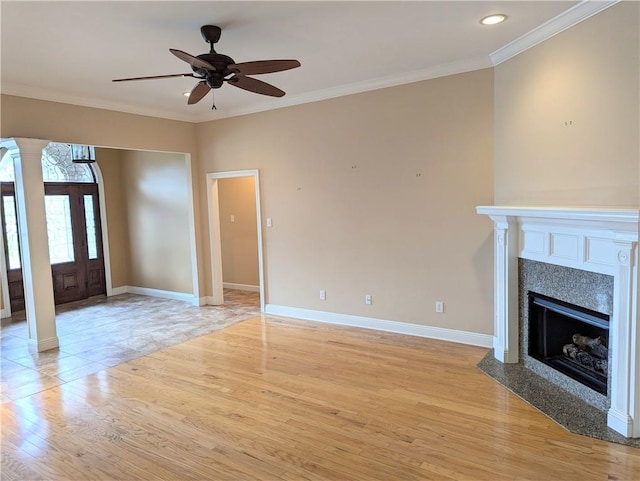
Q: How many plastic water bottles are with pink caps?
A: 0